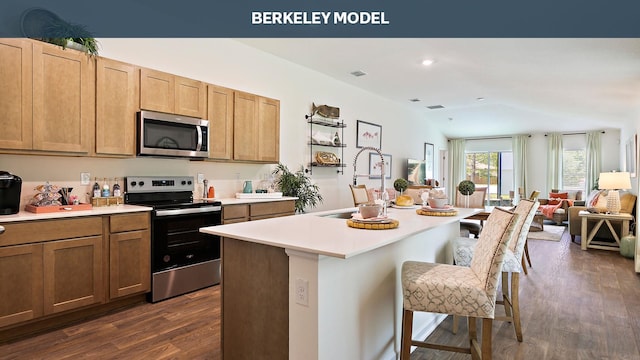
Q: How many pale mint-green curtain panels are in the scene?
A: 4